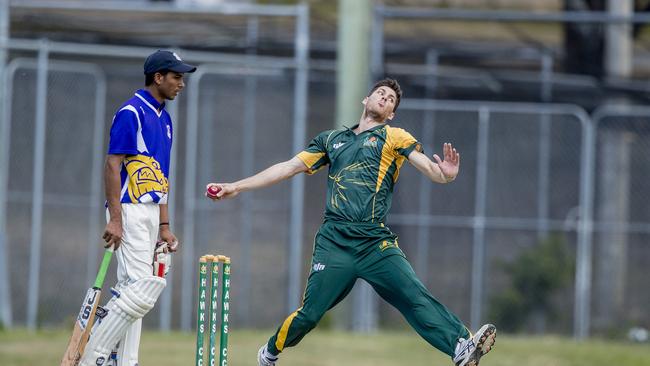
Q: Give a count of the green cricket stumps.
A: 3